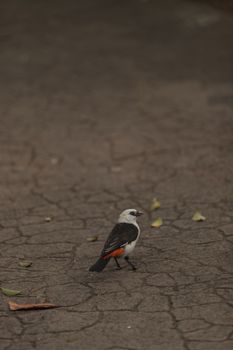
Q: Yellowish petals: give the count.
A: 3